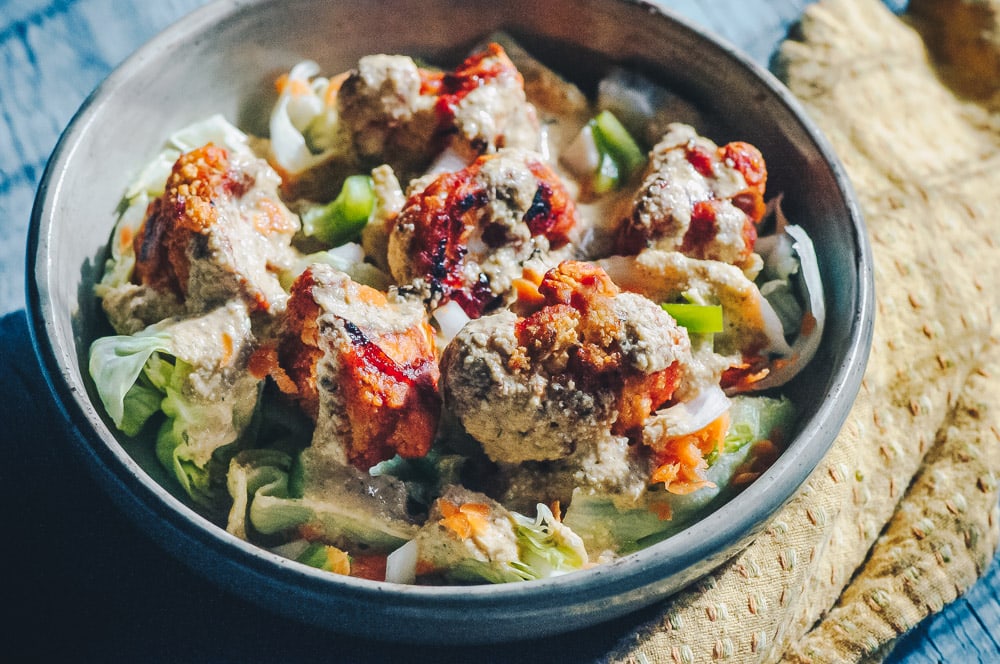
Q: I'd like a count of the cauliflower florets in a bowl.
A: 6